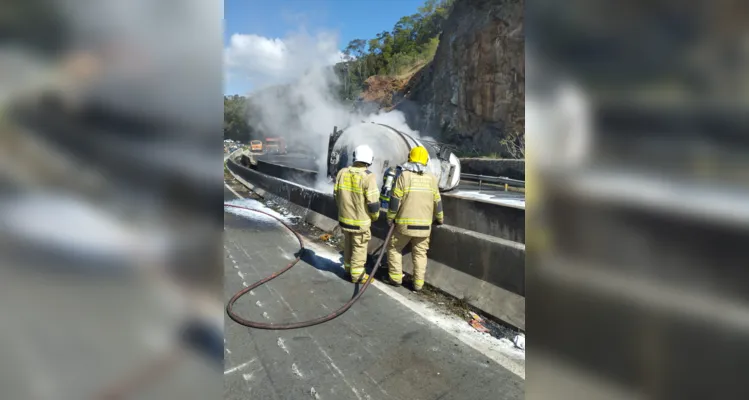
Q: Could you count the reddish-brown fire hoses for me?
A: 1